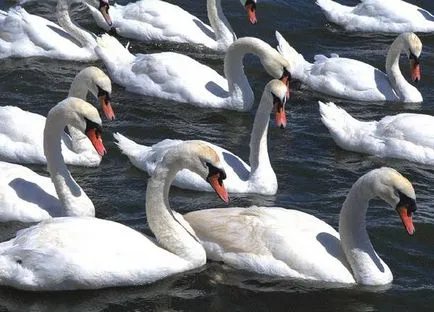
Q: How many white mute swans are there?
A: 11